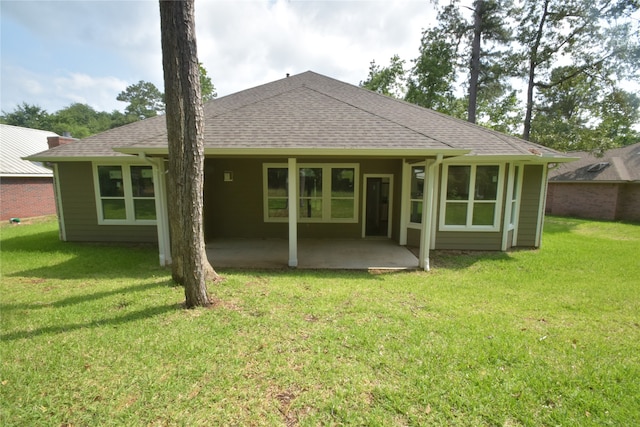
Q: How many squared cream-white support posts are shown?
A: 3